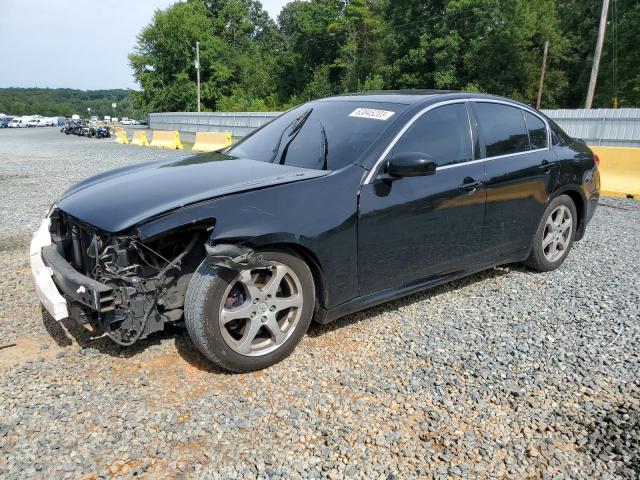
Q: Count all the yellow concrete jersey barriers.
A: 5